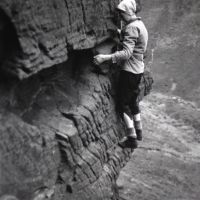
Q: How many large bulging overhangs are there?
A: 1